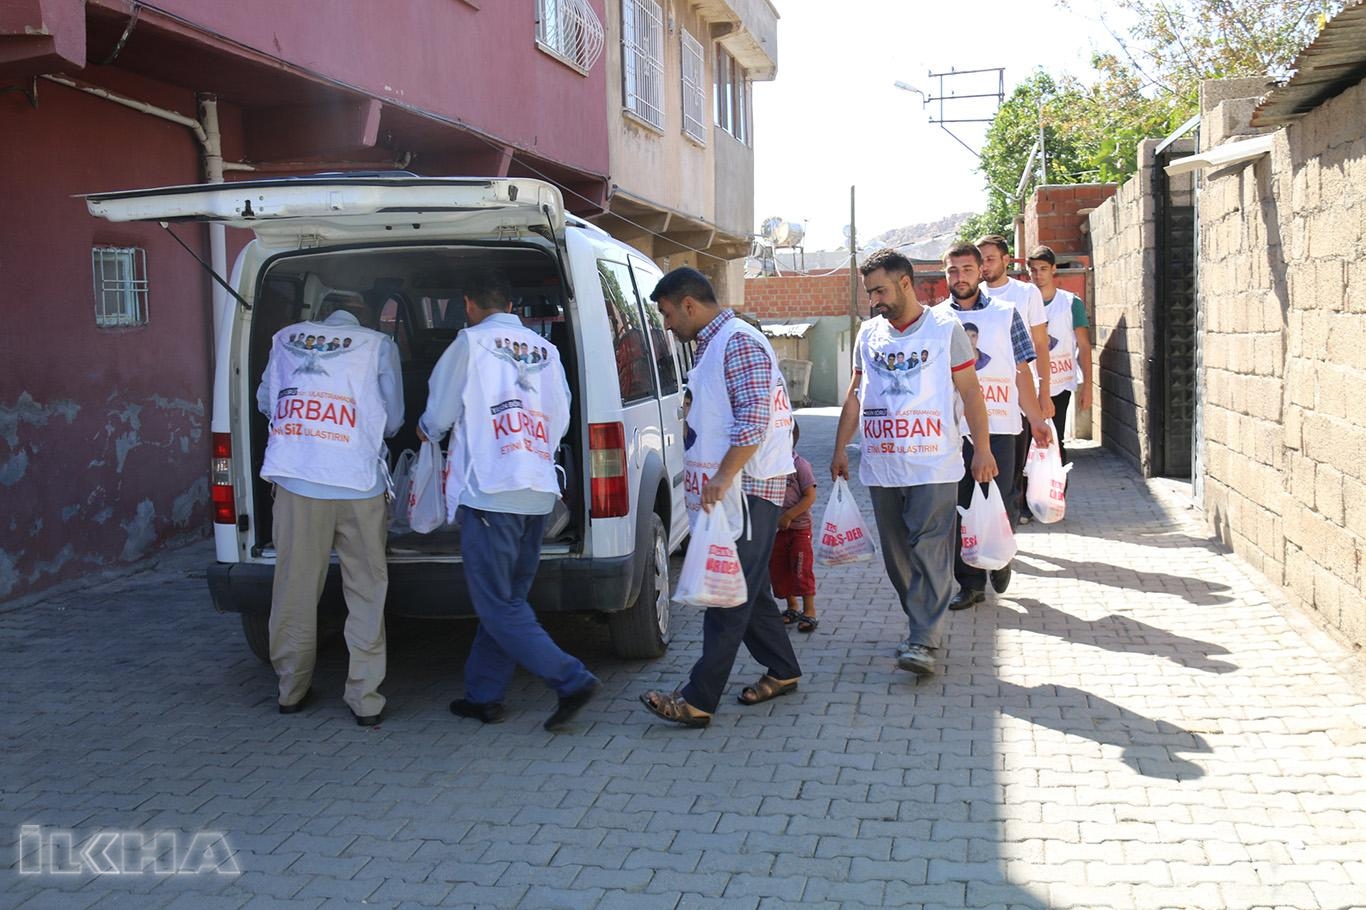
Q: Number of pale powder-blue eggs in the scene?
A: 0